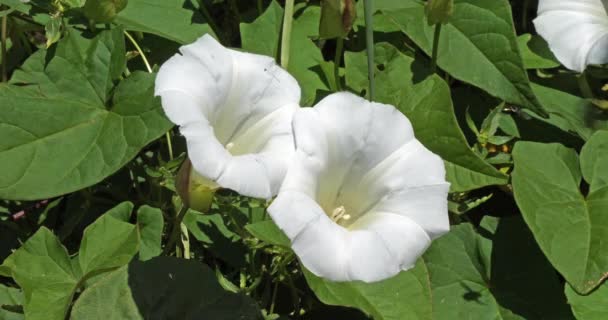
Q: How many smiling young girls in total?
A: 0